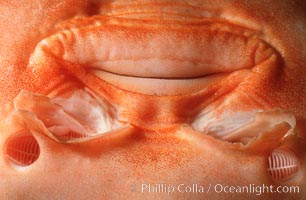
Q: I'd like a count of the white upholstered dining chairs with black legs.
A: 0